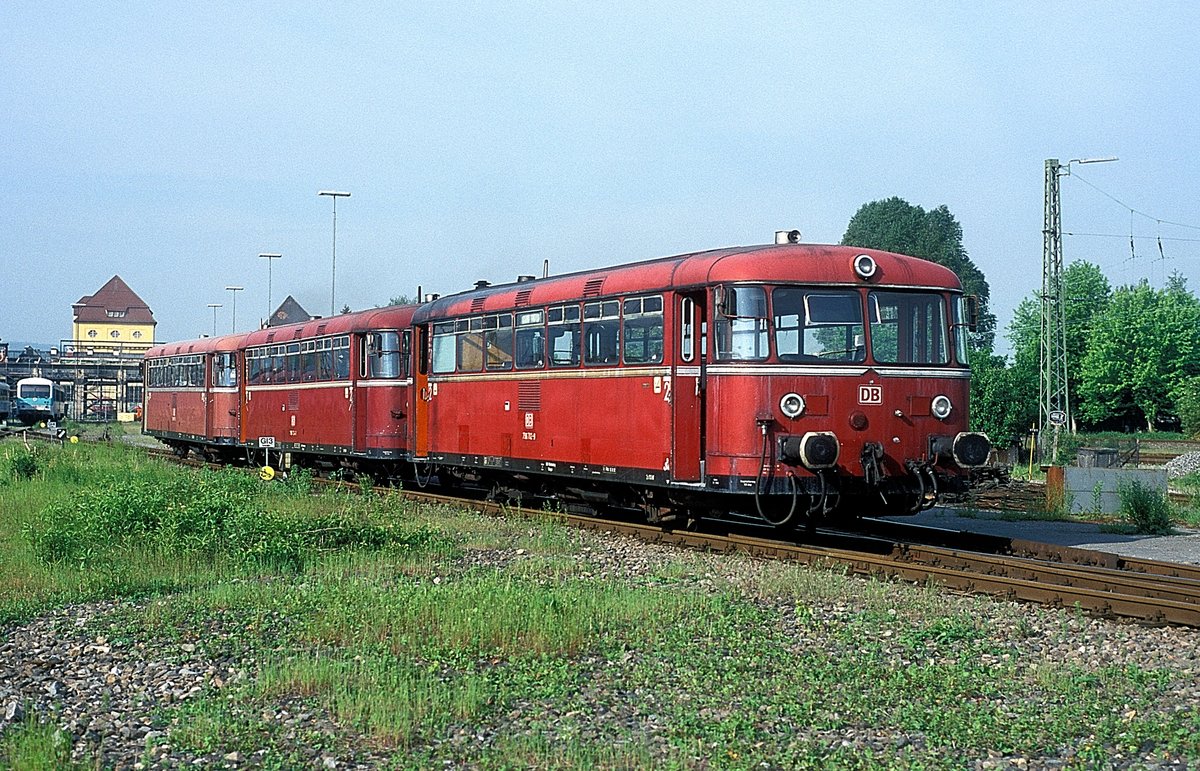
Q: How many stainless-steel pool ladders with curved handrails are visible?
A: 0